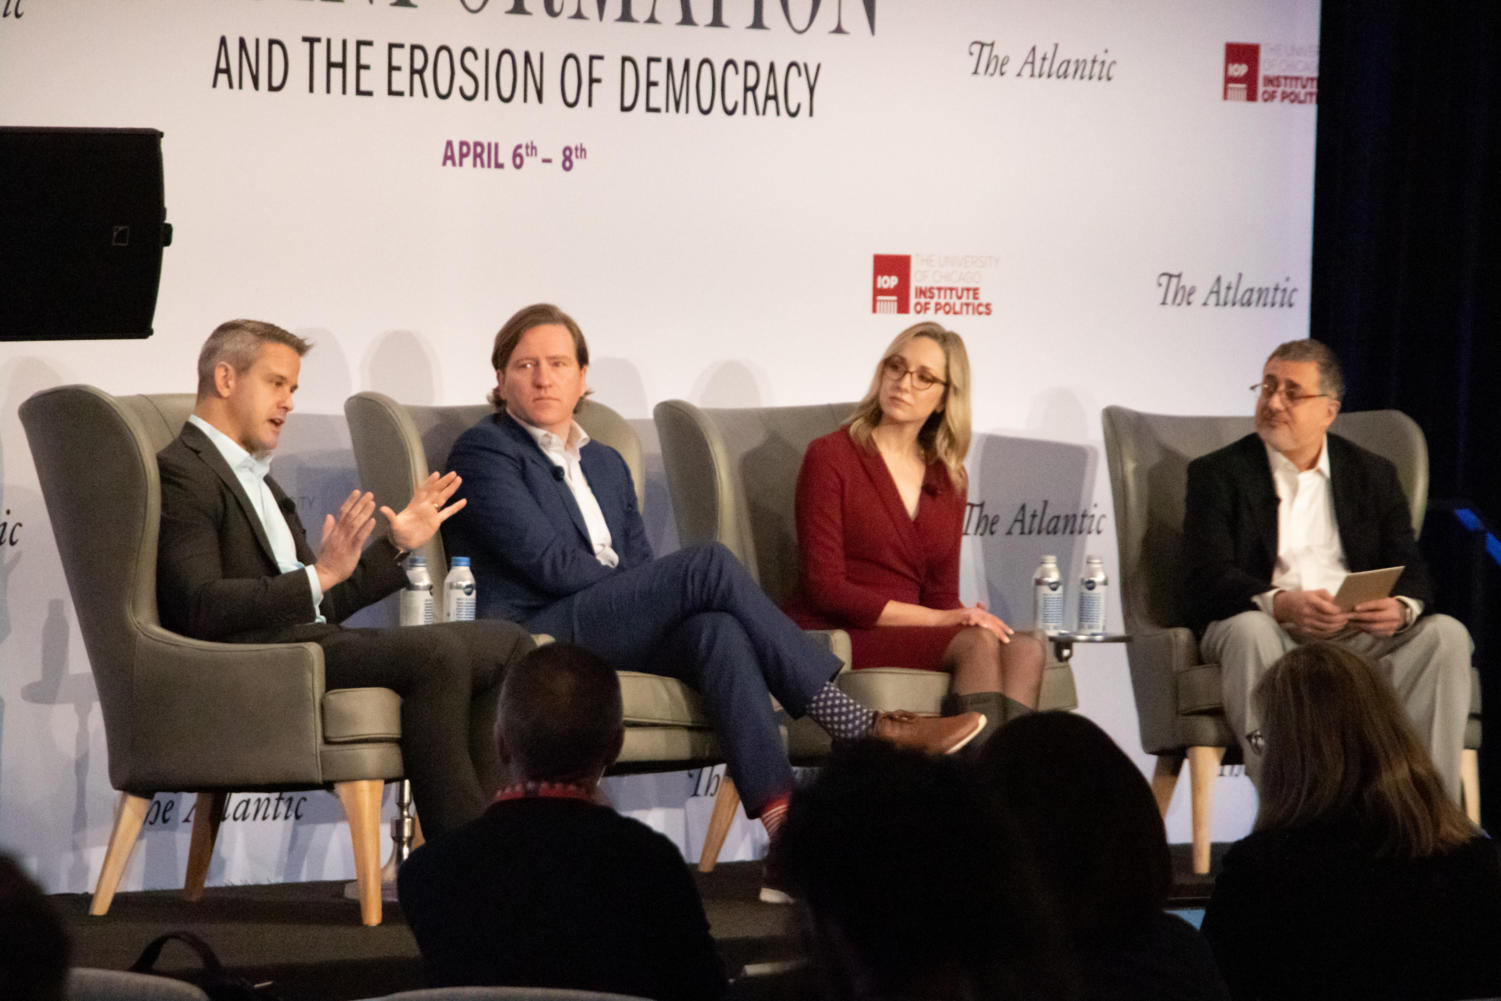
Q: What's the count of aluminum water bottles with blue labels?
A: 4